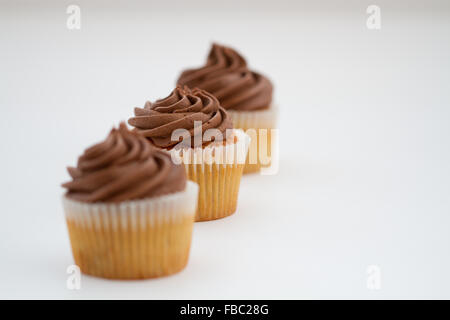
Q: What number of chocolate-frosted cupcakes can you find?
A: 3